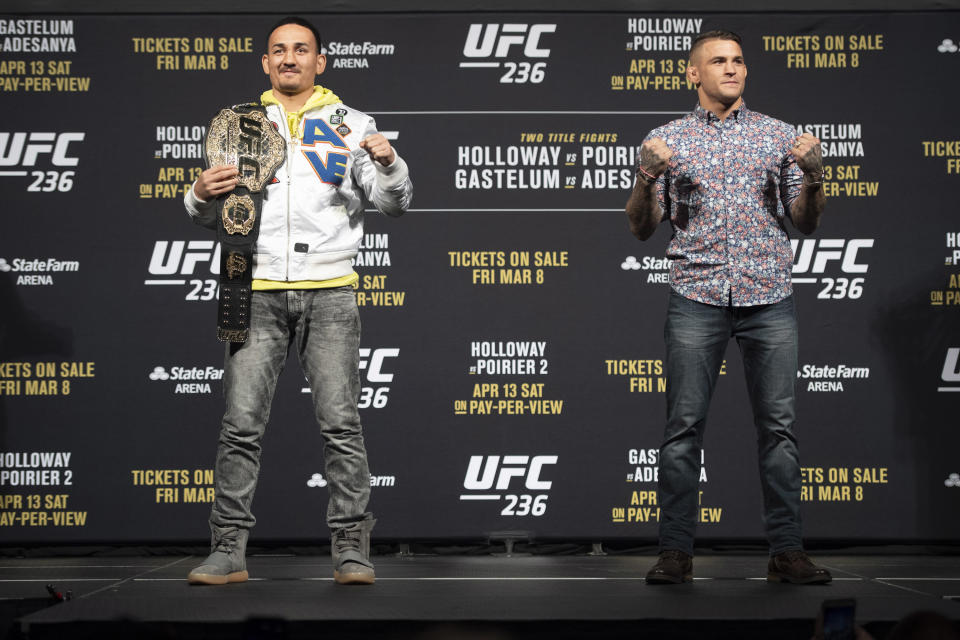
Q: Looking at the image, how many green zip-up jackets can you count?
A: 0